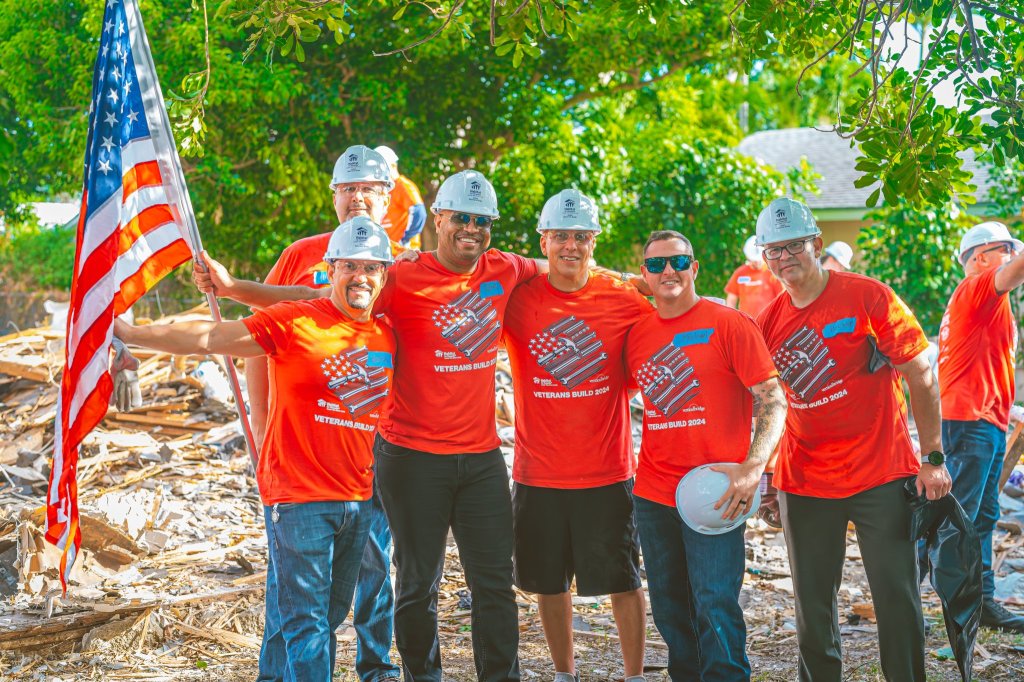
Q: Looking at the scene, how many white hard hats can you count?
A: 10